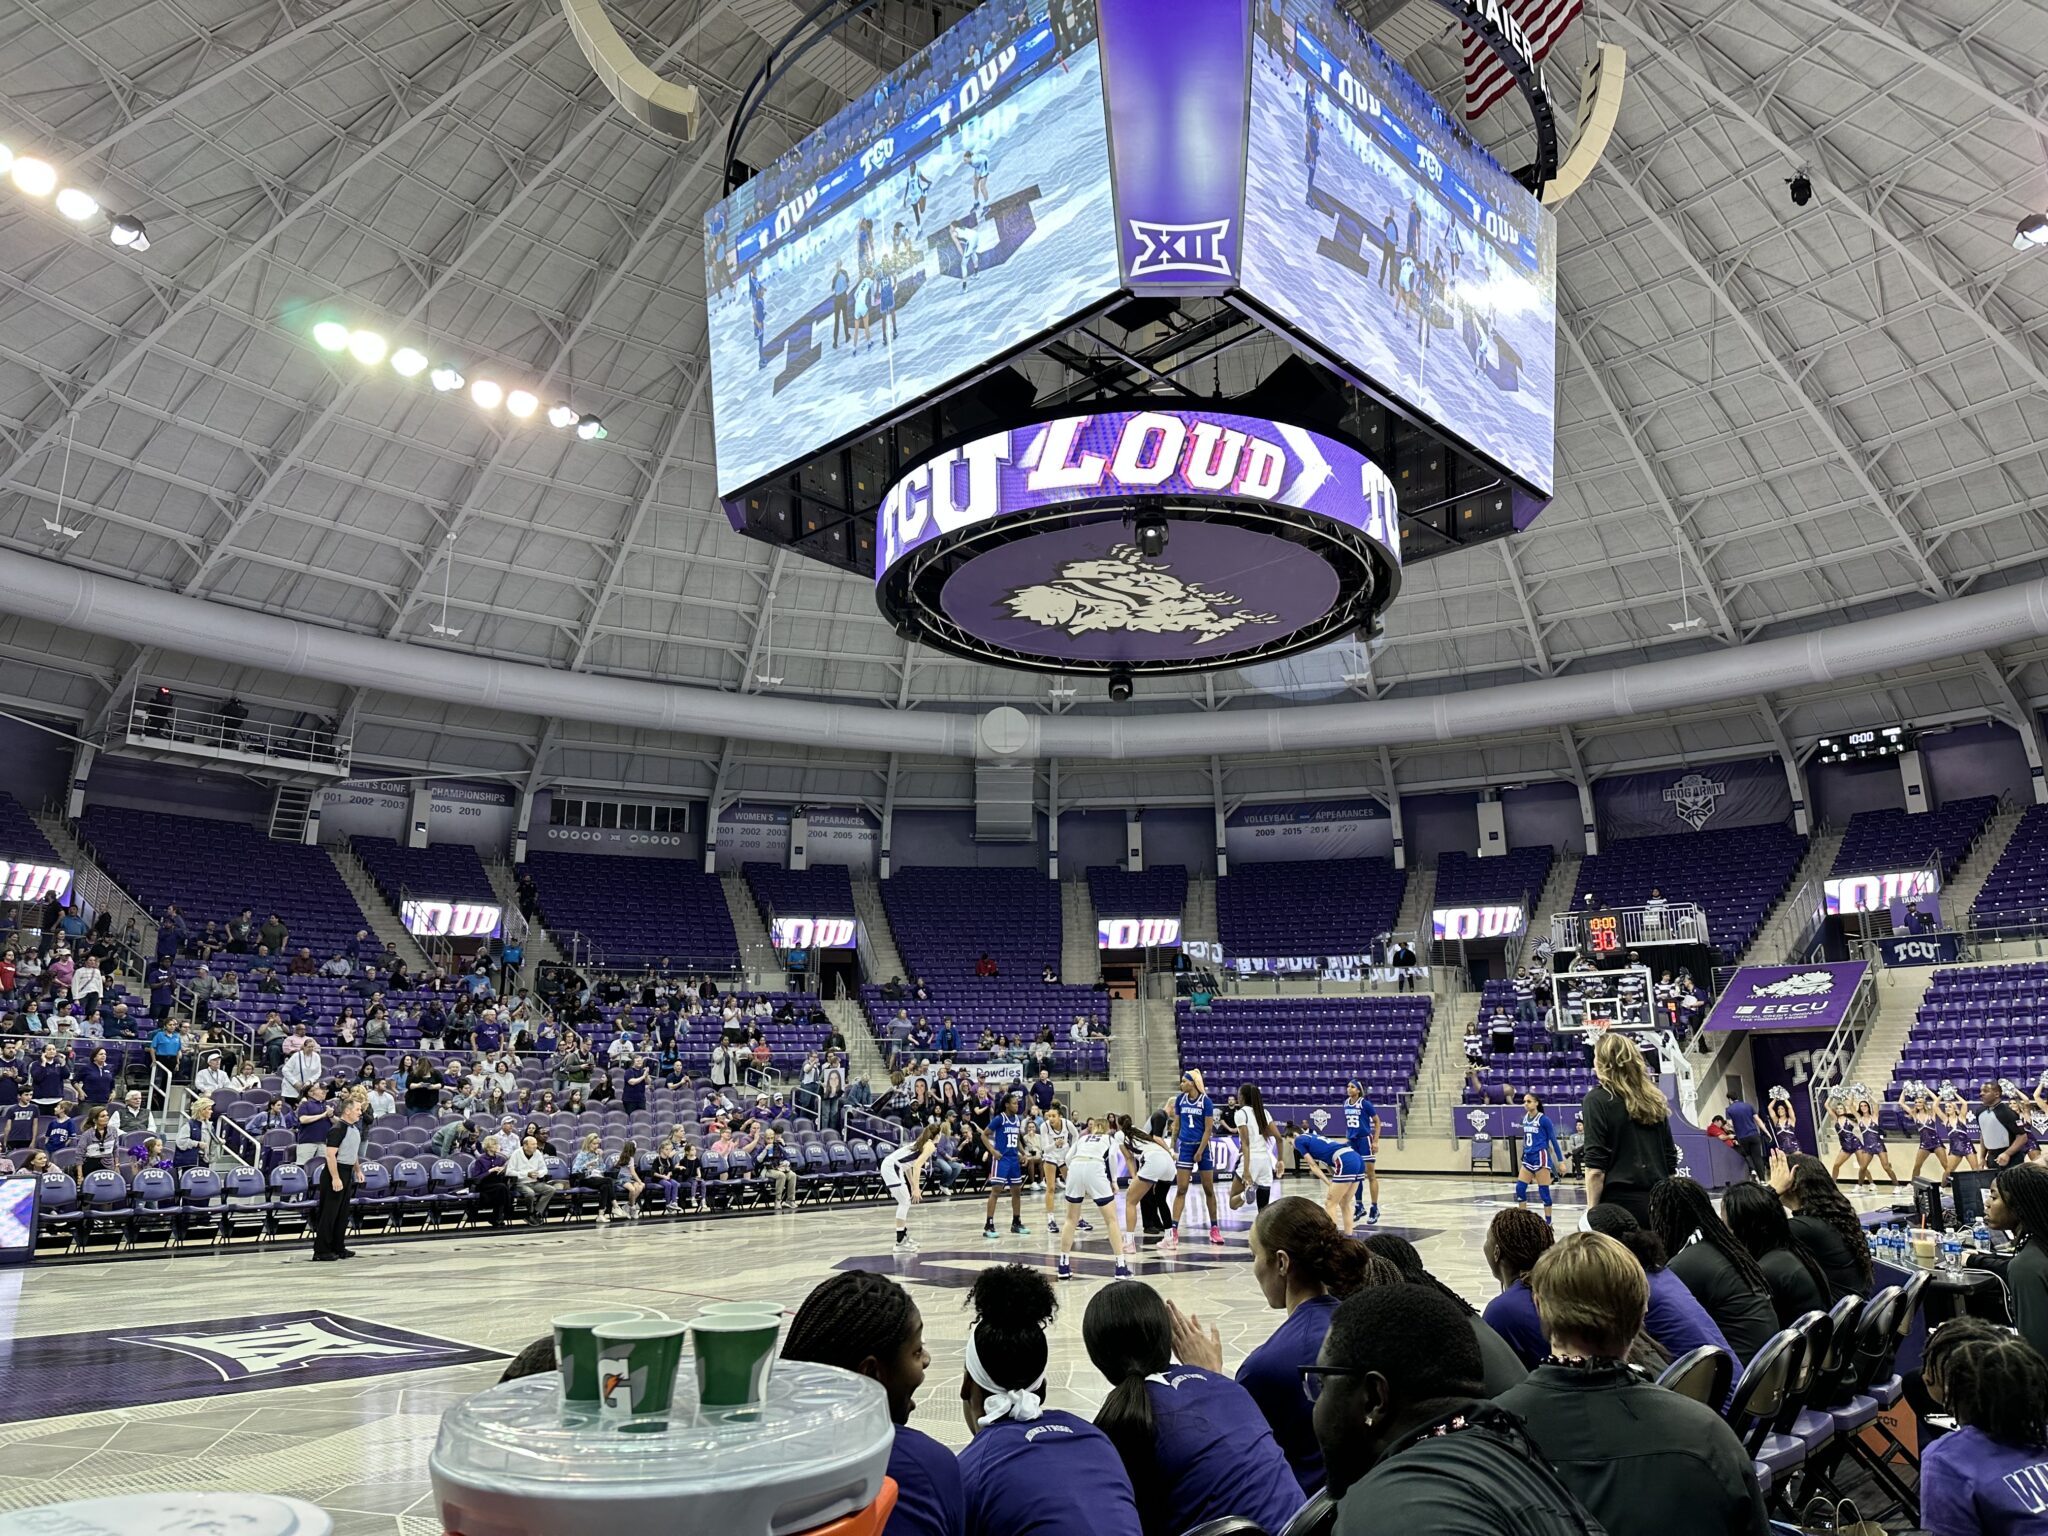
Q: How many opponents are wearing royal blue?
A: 5